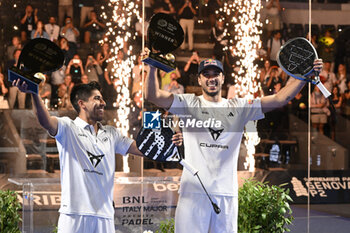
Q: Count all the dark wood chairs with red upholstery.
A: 0